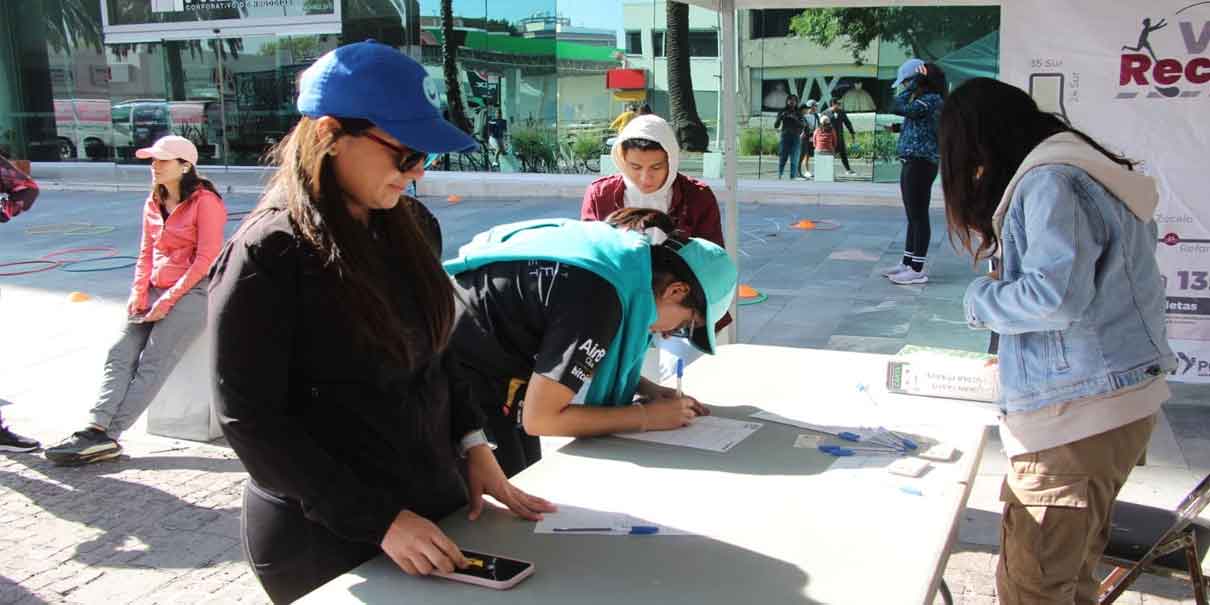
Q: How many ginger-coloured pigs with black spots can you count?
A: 0